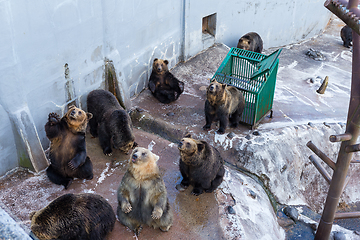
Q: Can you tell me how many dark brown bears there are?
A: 8